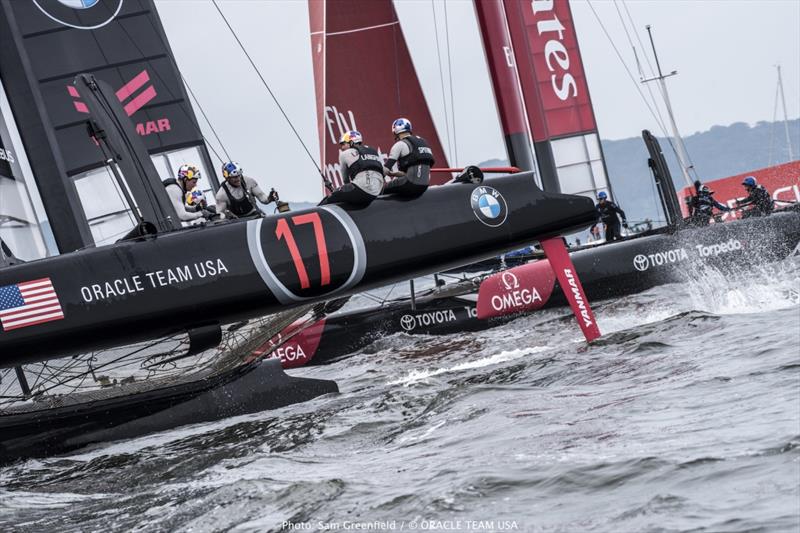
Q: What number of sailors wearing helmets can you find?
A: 8